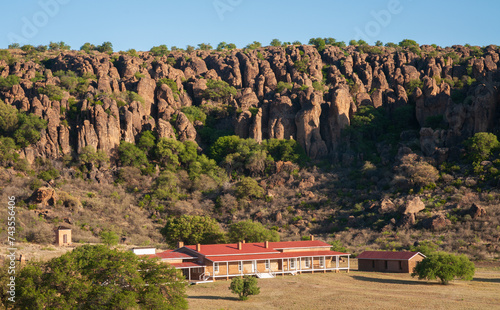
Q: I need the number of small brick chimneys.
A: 6